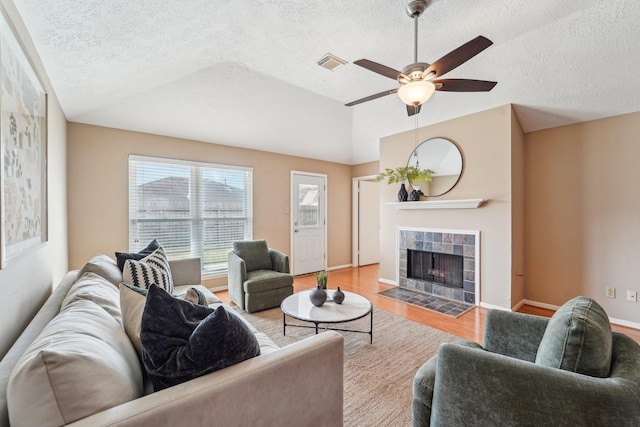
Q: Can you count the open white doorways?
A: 1